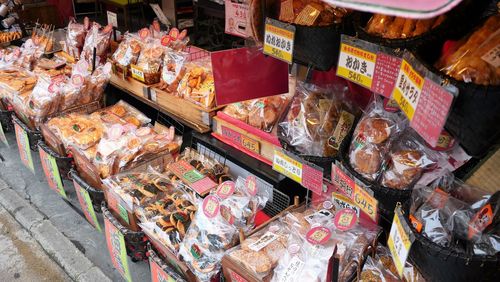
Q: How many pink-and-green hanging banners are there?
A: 6